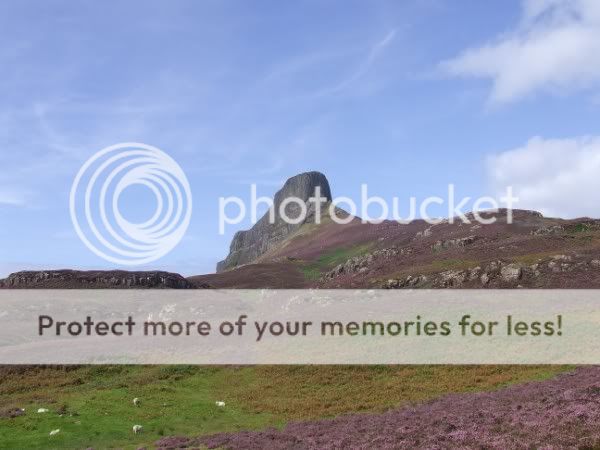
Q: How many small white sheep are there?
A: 5